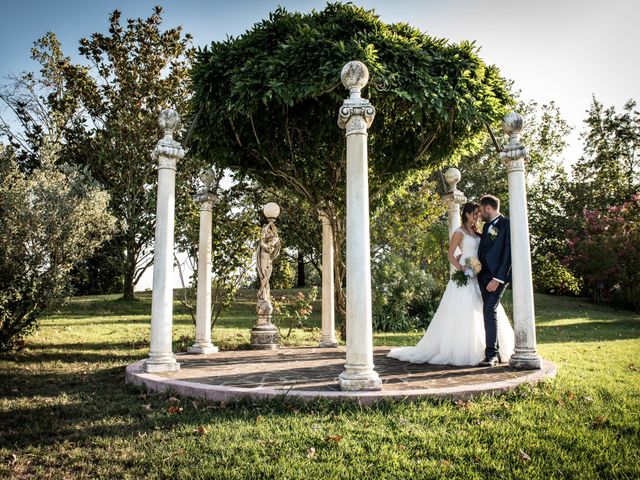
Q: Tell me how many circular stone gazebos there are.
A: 1